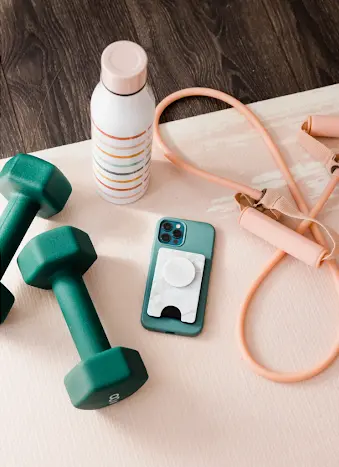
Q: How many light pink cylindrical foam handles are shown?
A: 2